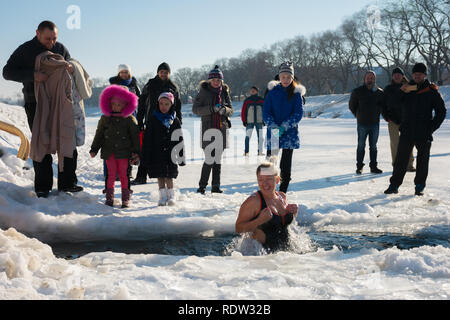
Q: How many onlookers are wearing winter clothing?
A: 11